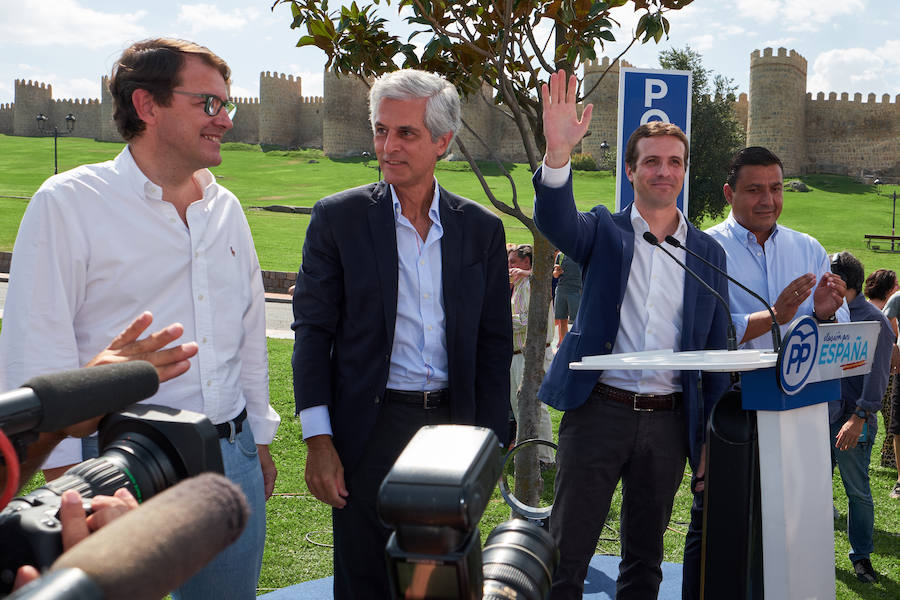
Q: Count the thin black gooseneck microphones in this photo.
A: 2